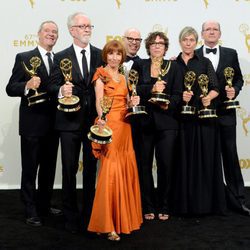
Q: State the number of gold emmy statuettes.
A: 8